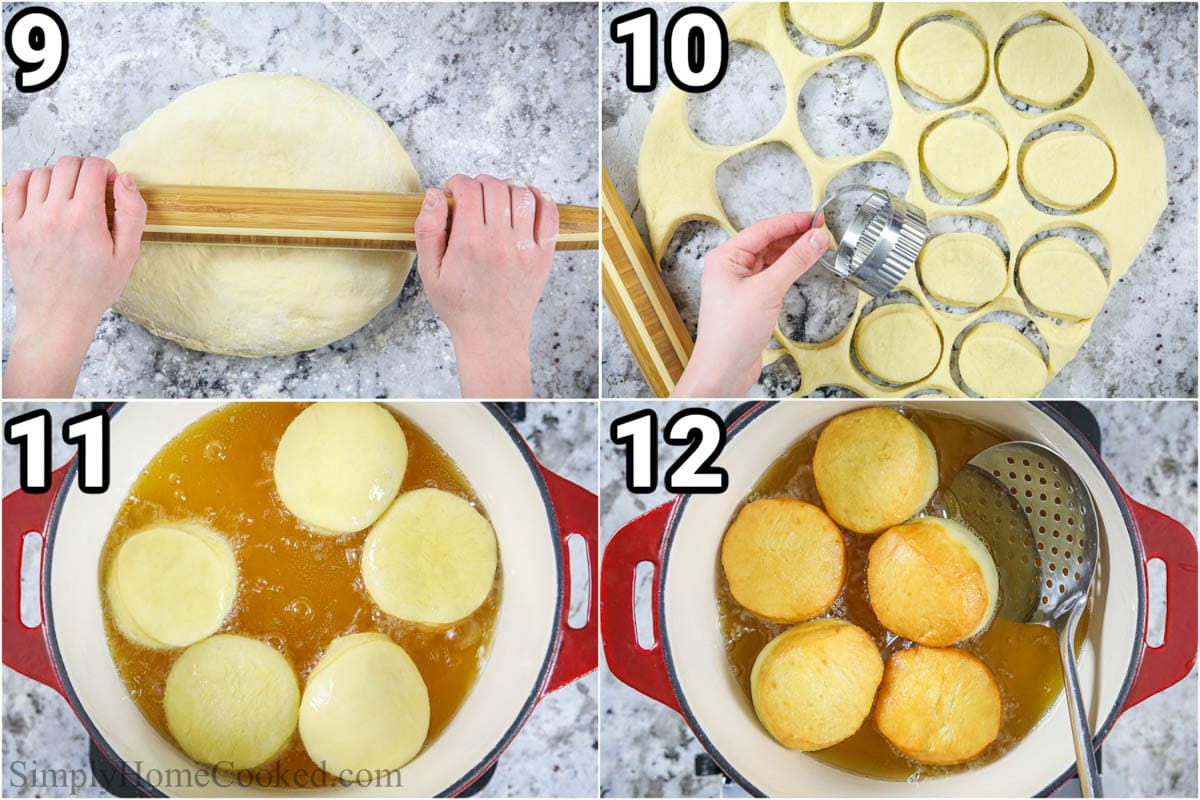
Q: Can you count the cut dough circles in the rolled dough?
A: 9